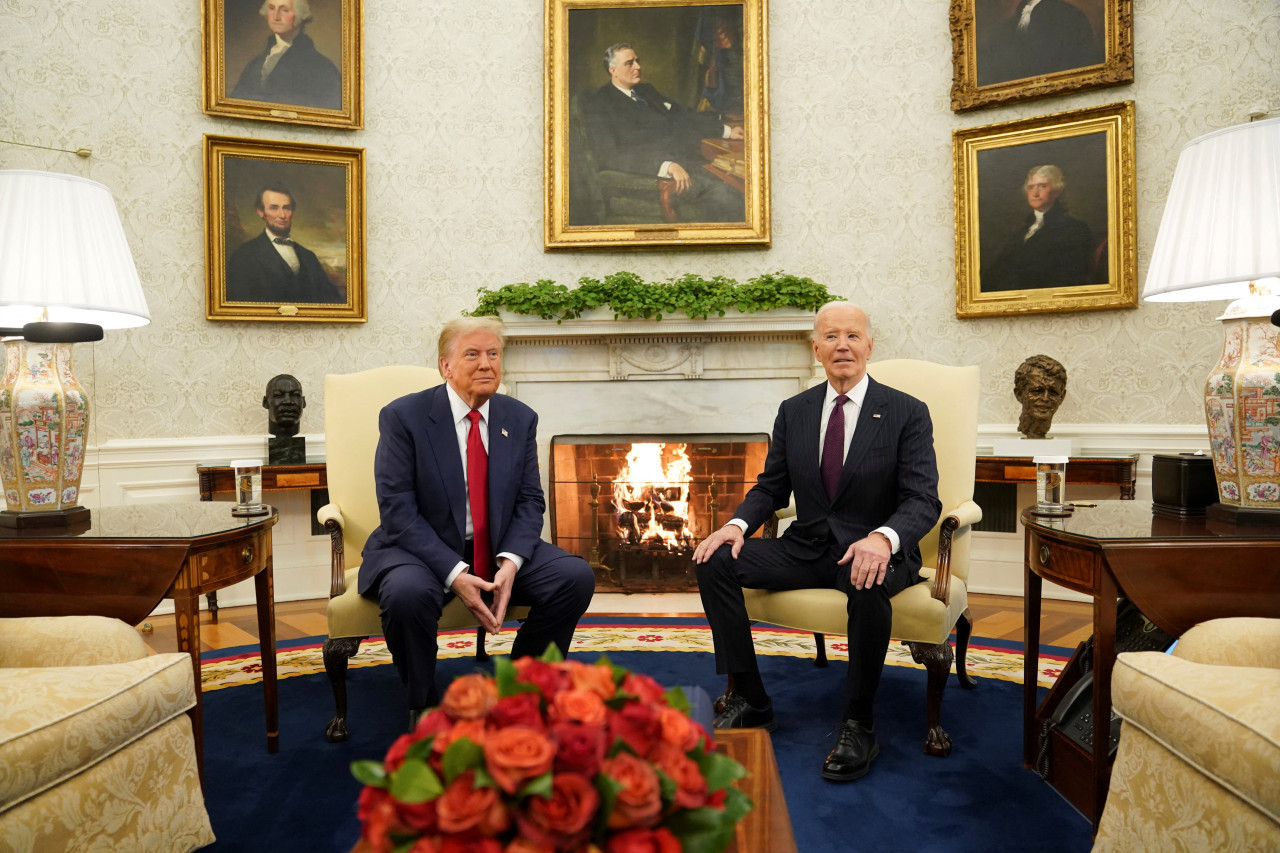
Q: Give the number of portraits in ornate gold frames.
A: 5